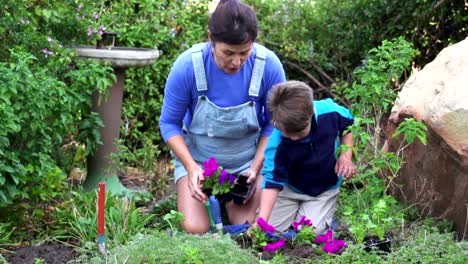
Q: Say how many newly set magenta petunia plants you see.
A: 3